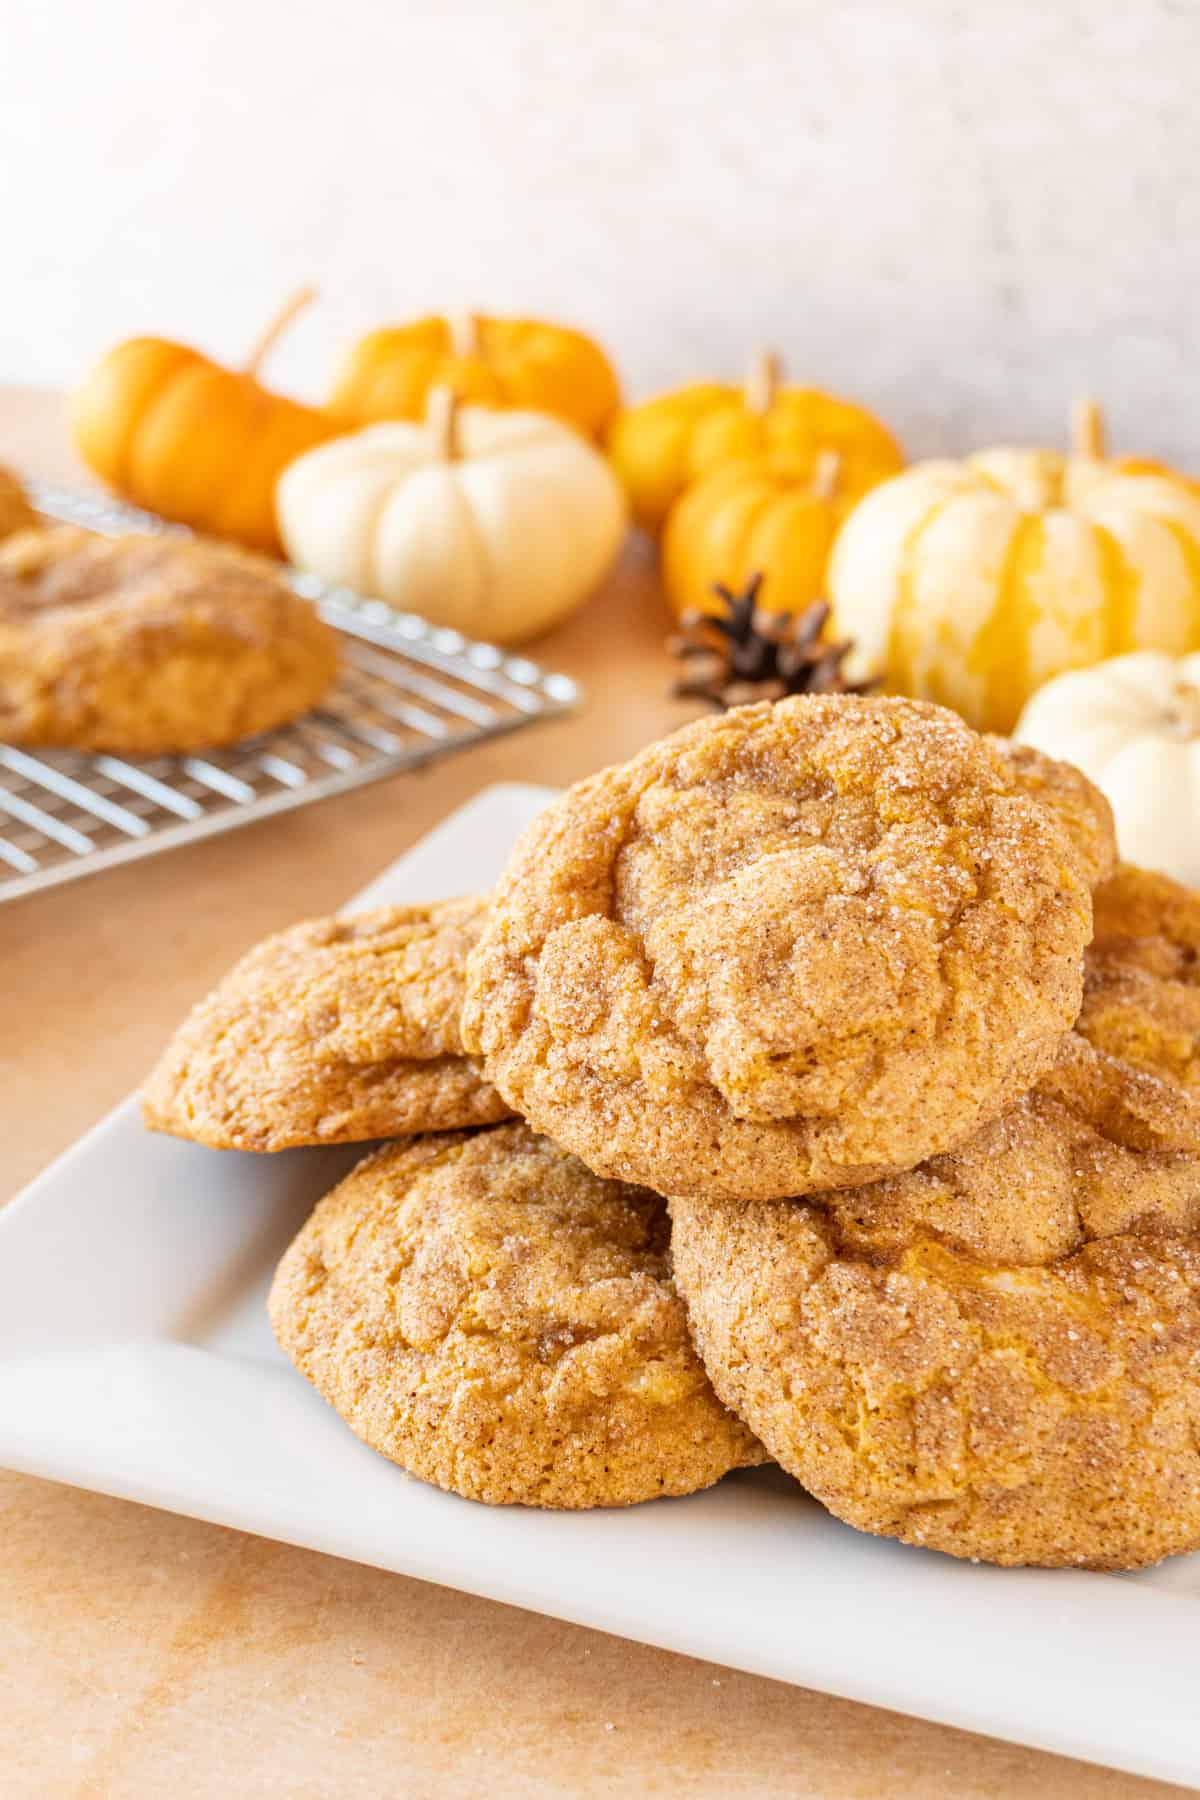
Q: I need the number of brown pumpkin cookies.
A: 8